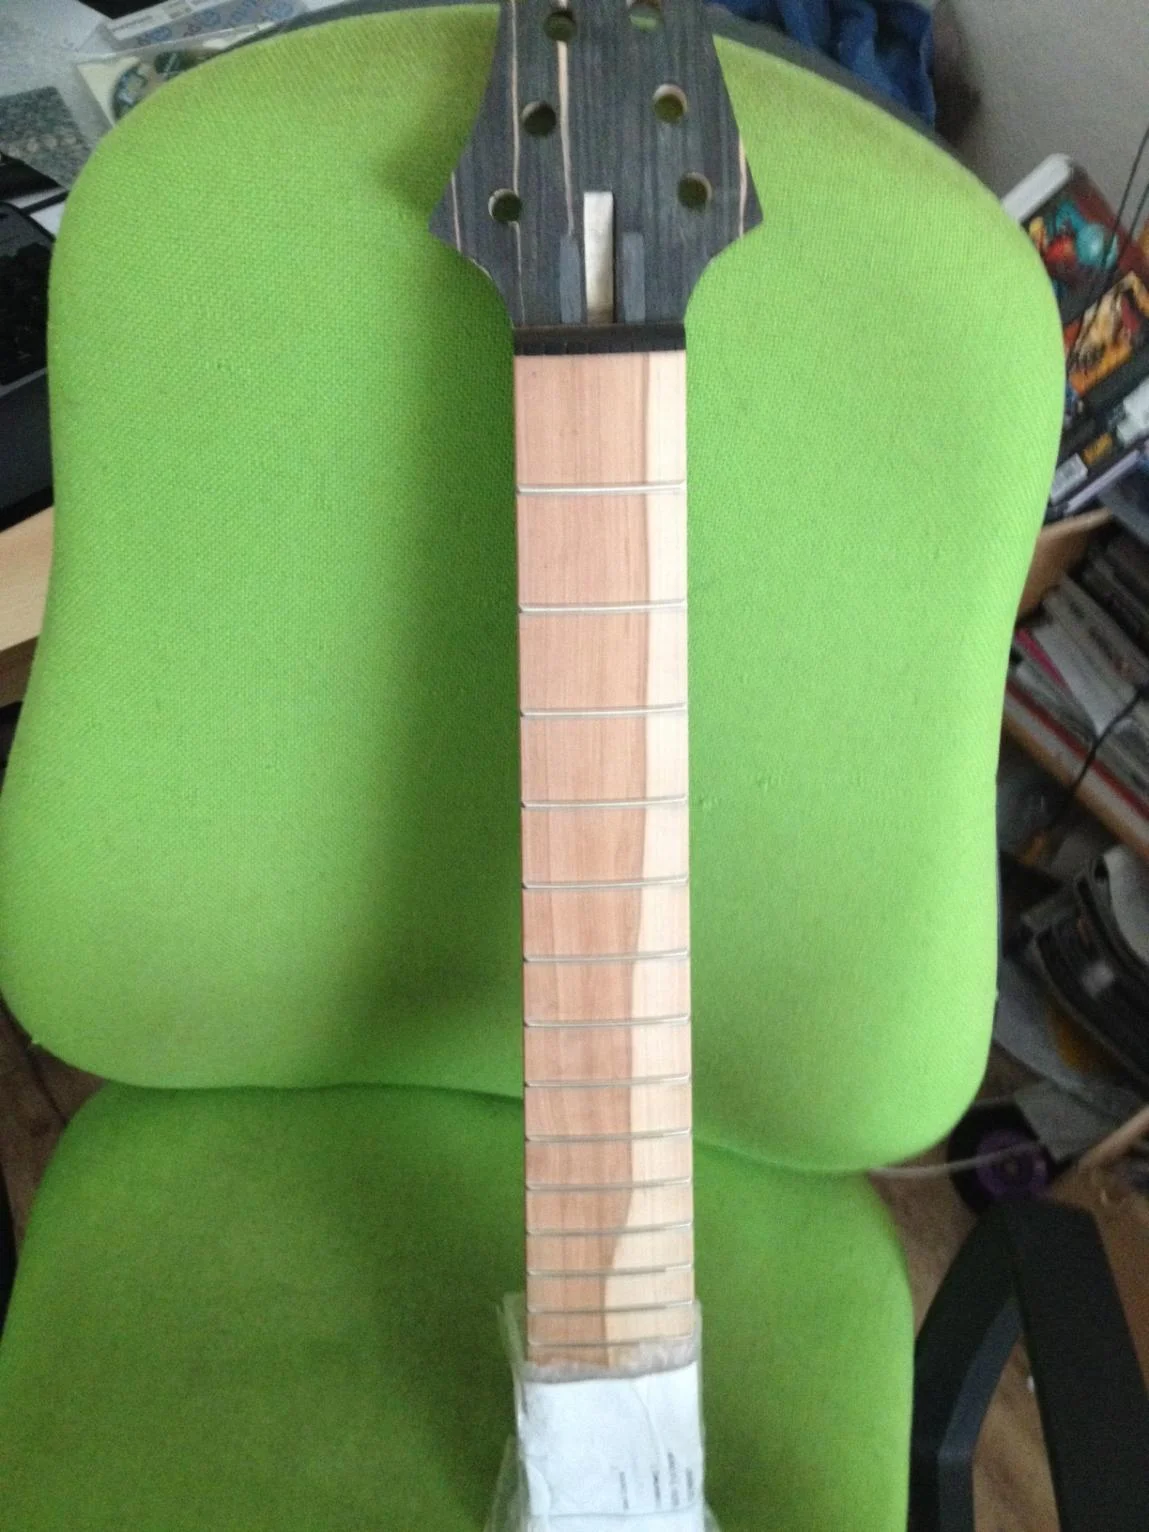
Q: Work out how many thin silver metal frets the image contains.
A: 14